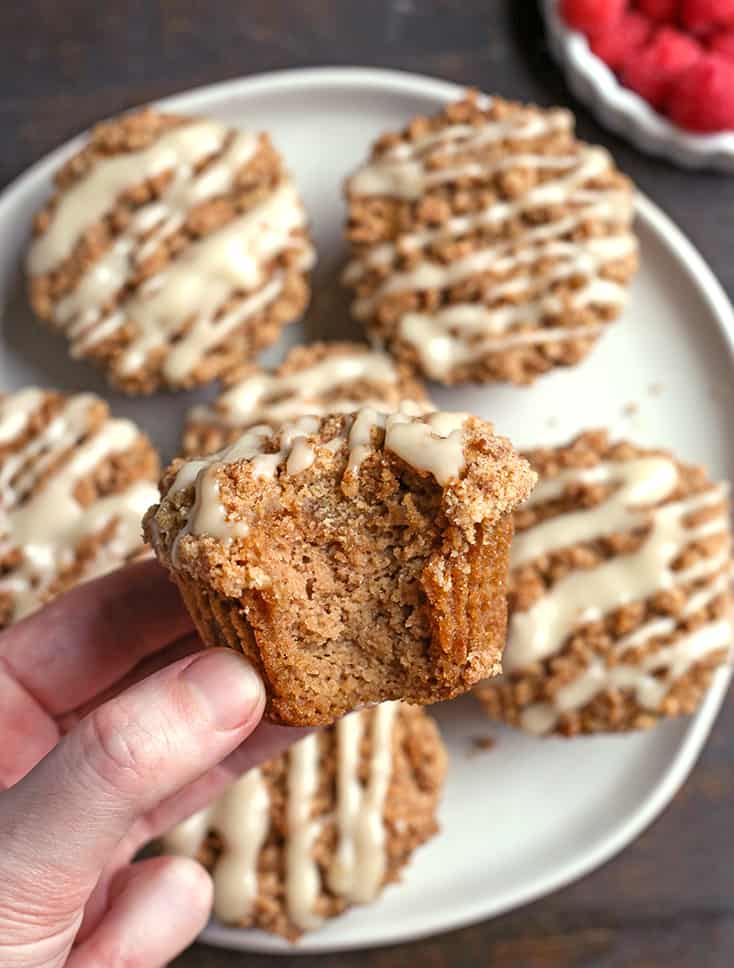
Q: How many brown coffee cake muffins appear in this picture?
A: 7